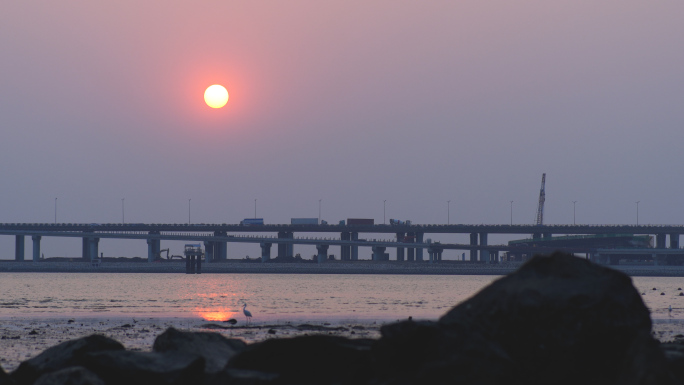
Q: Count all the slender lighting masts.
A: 10